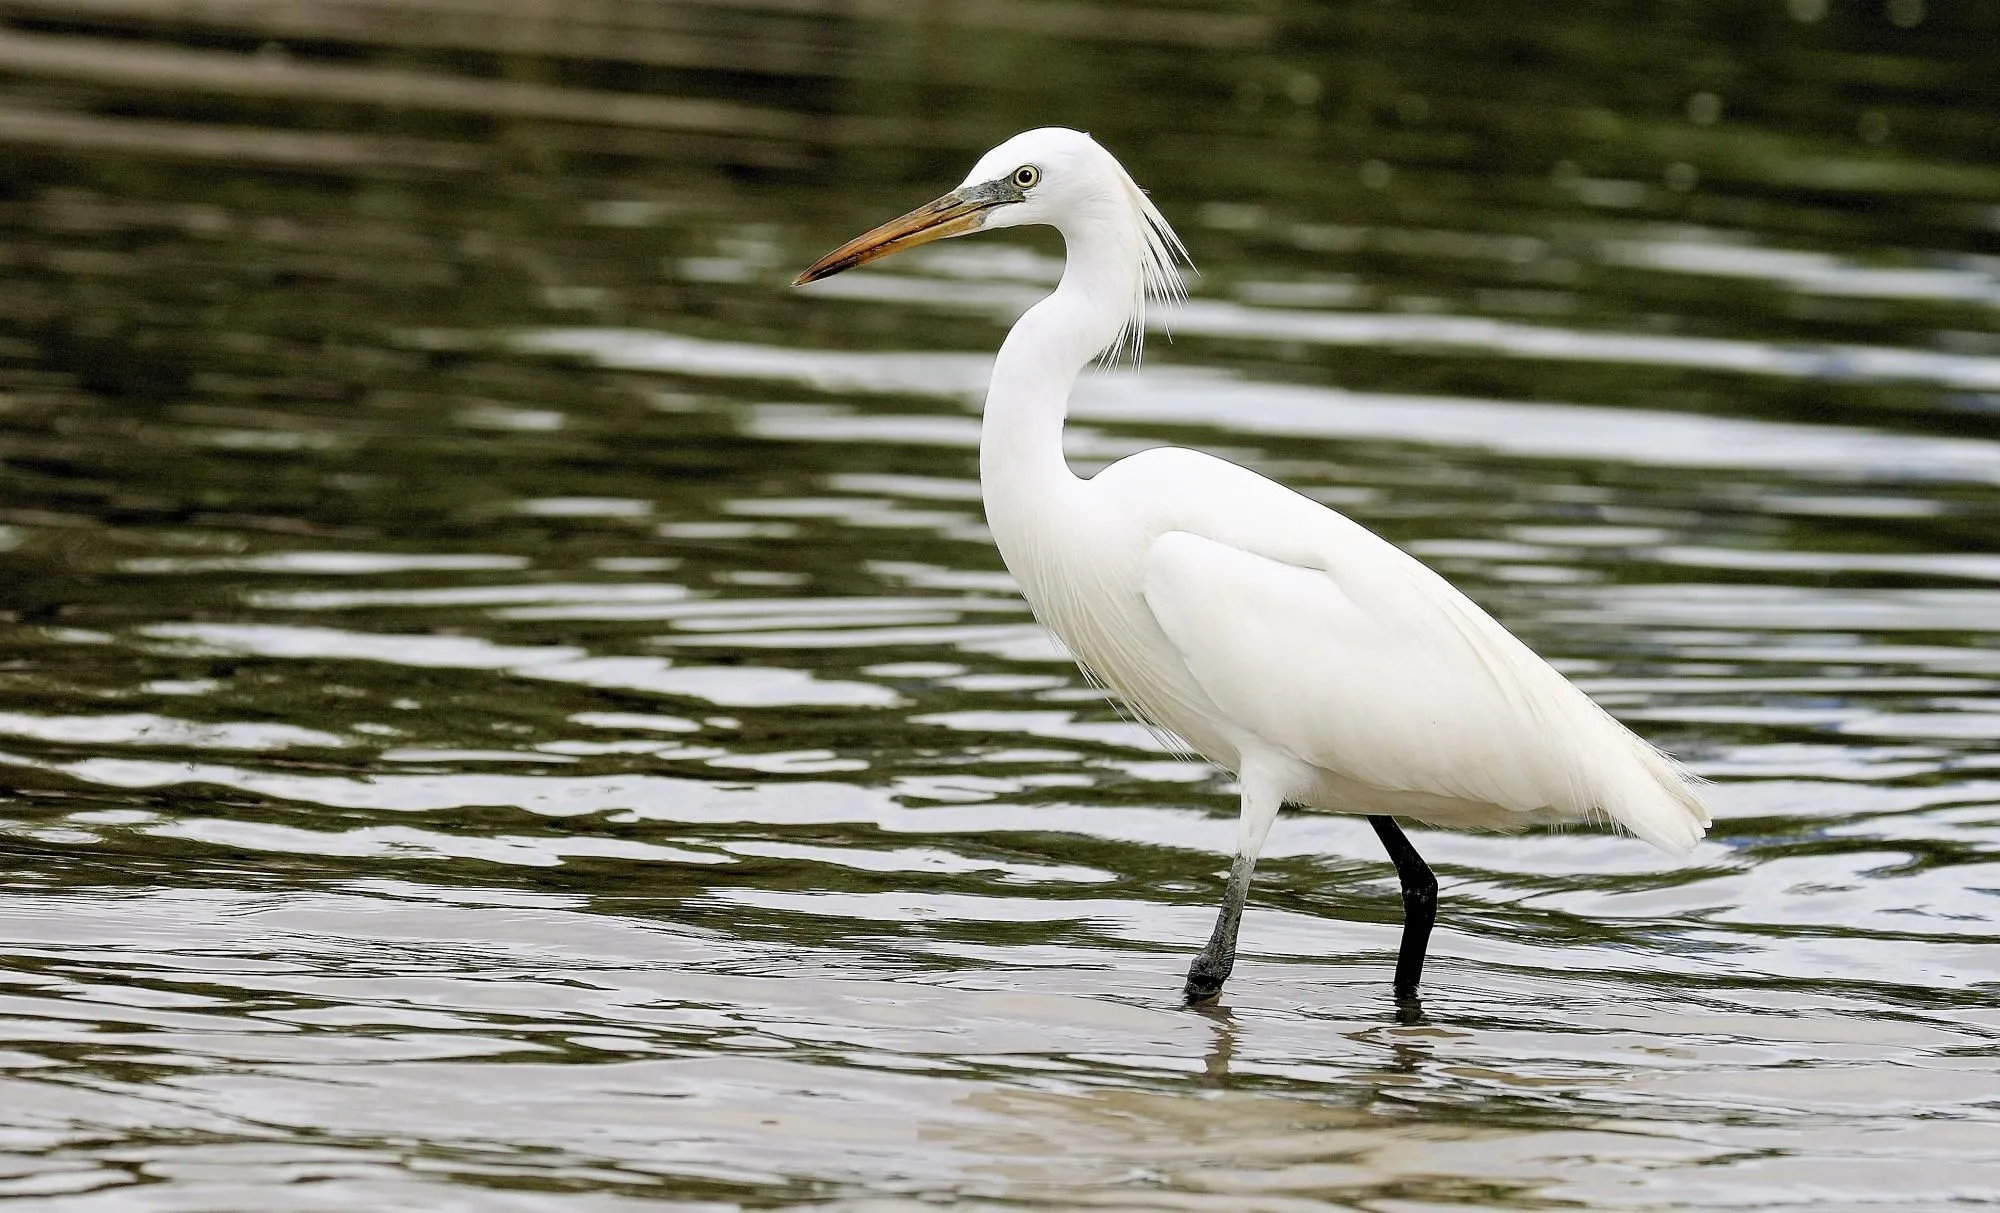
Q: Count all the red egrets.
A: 0